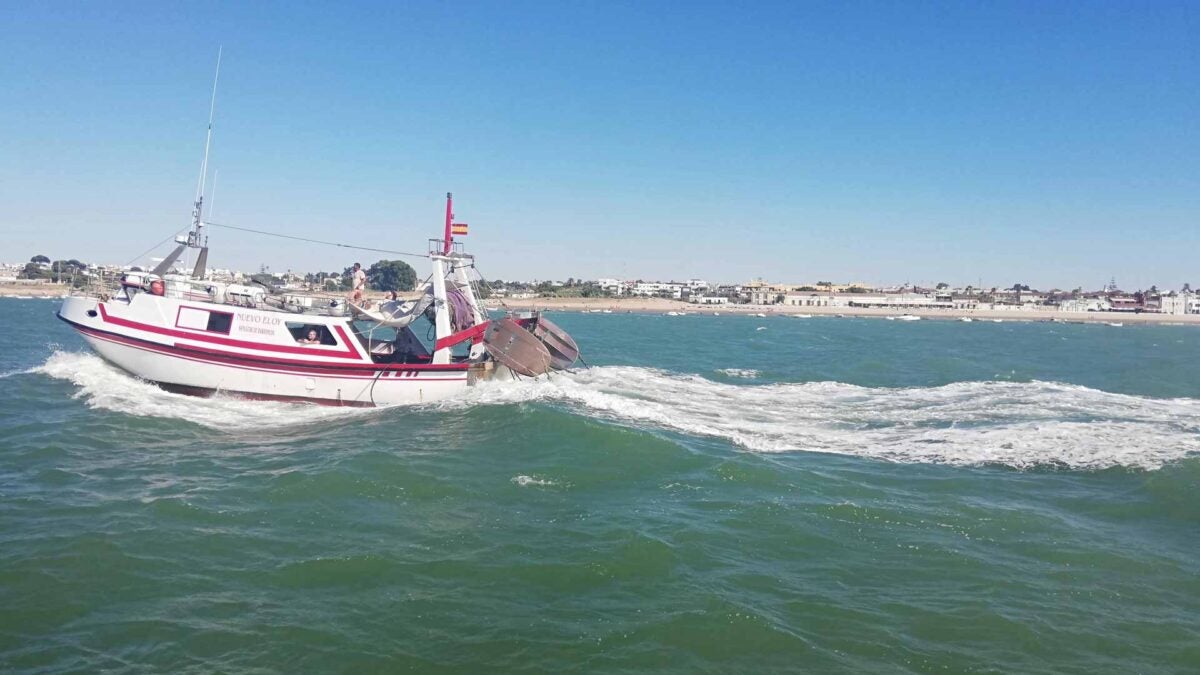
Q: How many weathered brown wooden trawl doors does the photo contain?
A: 2